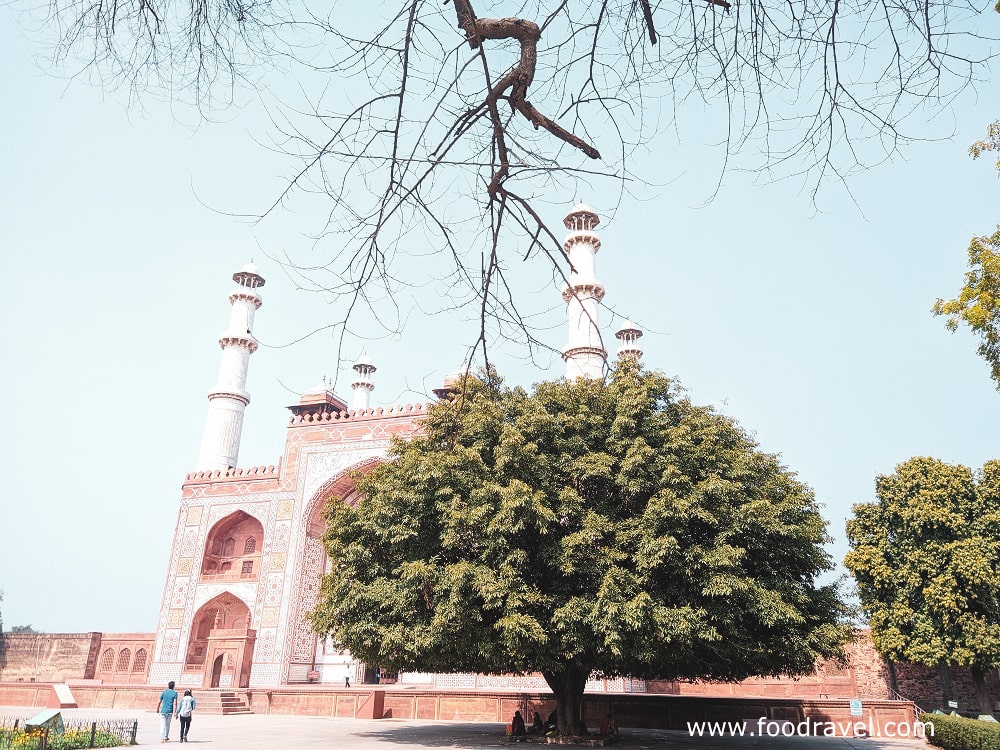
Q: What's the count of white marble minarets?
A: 4